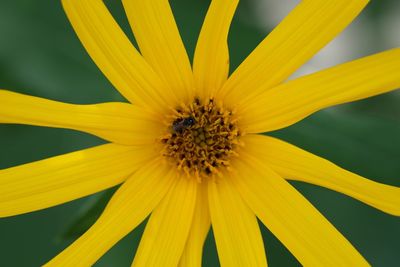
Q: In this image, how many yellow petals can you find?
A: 13